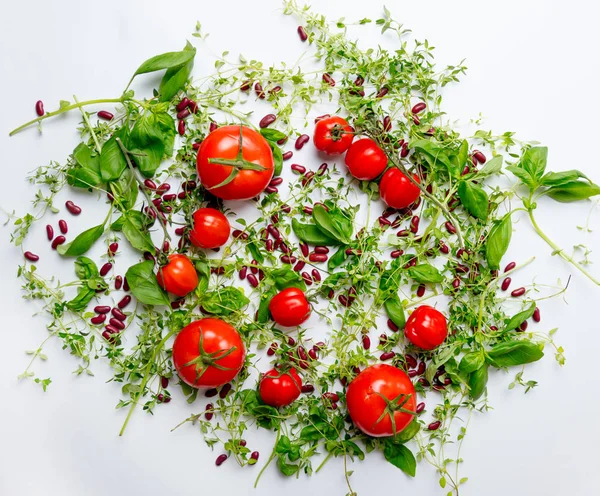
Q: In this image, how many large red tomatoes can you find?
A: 3